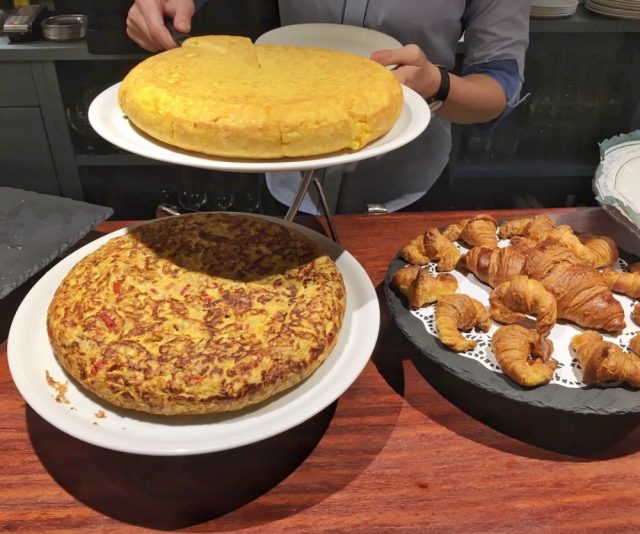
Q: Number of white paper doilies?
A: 1